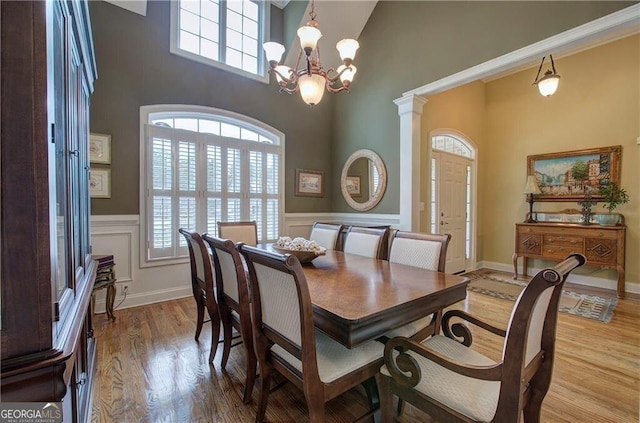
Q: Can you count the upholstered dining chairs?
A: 8